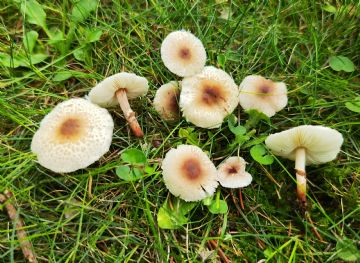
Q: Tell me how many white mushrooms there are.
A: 9